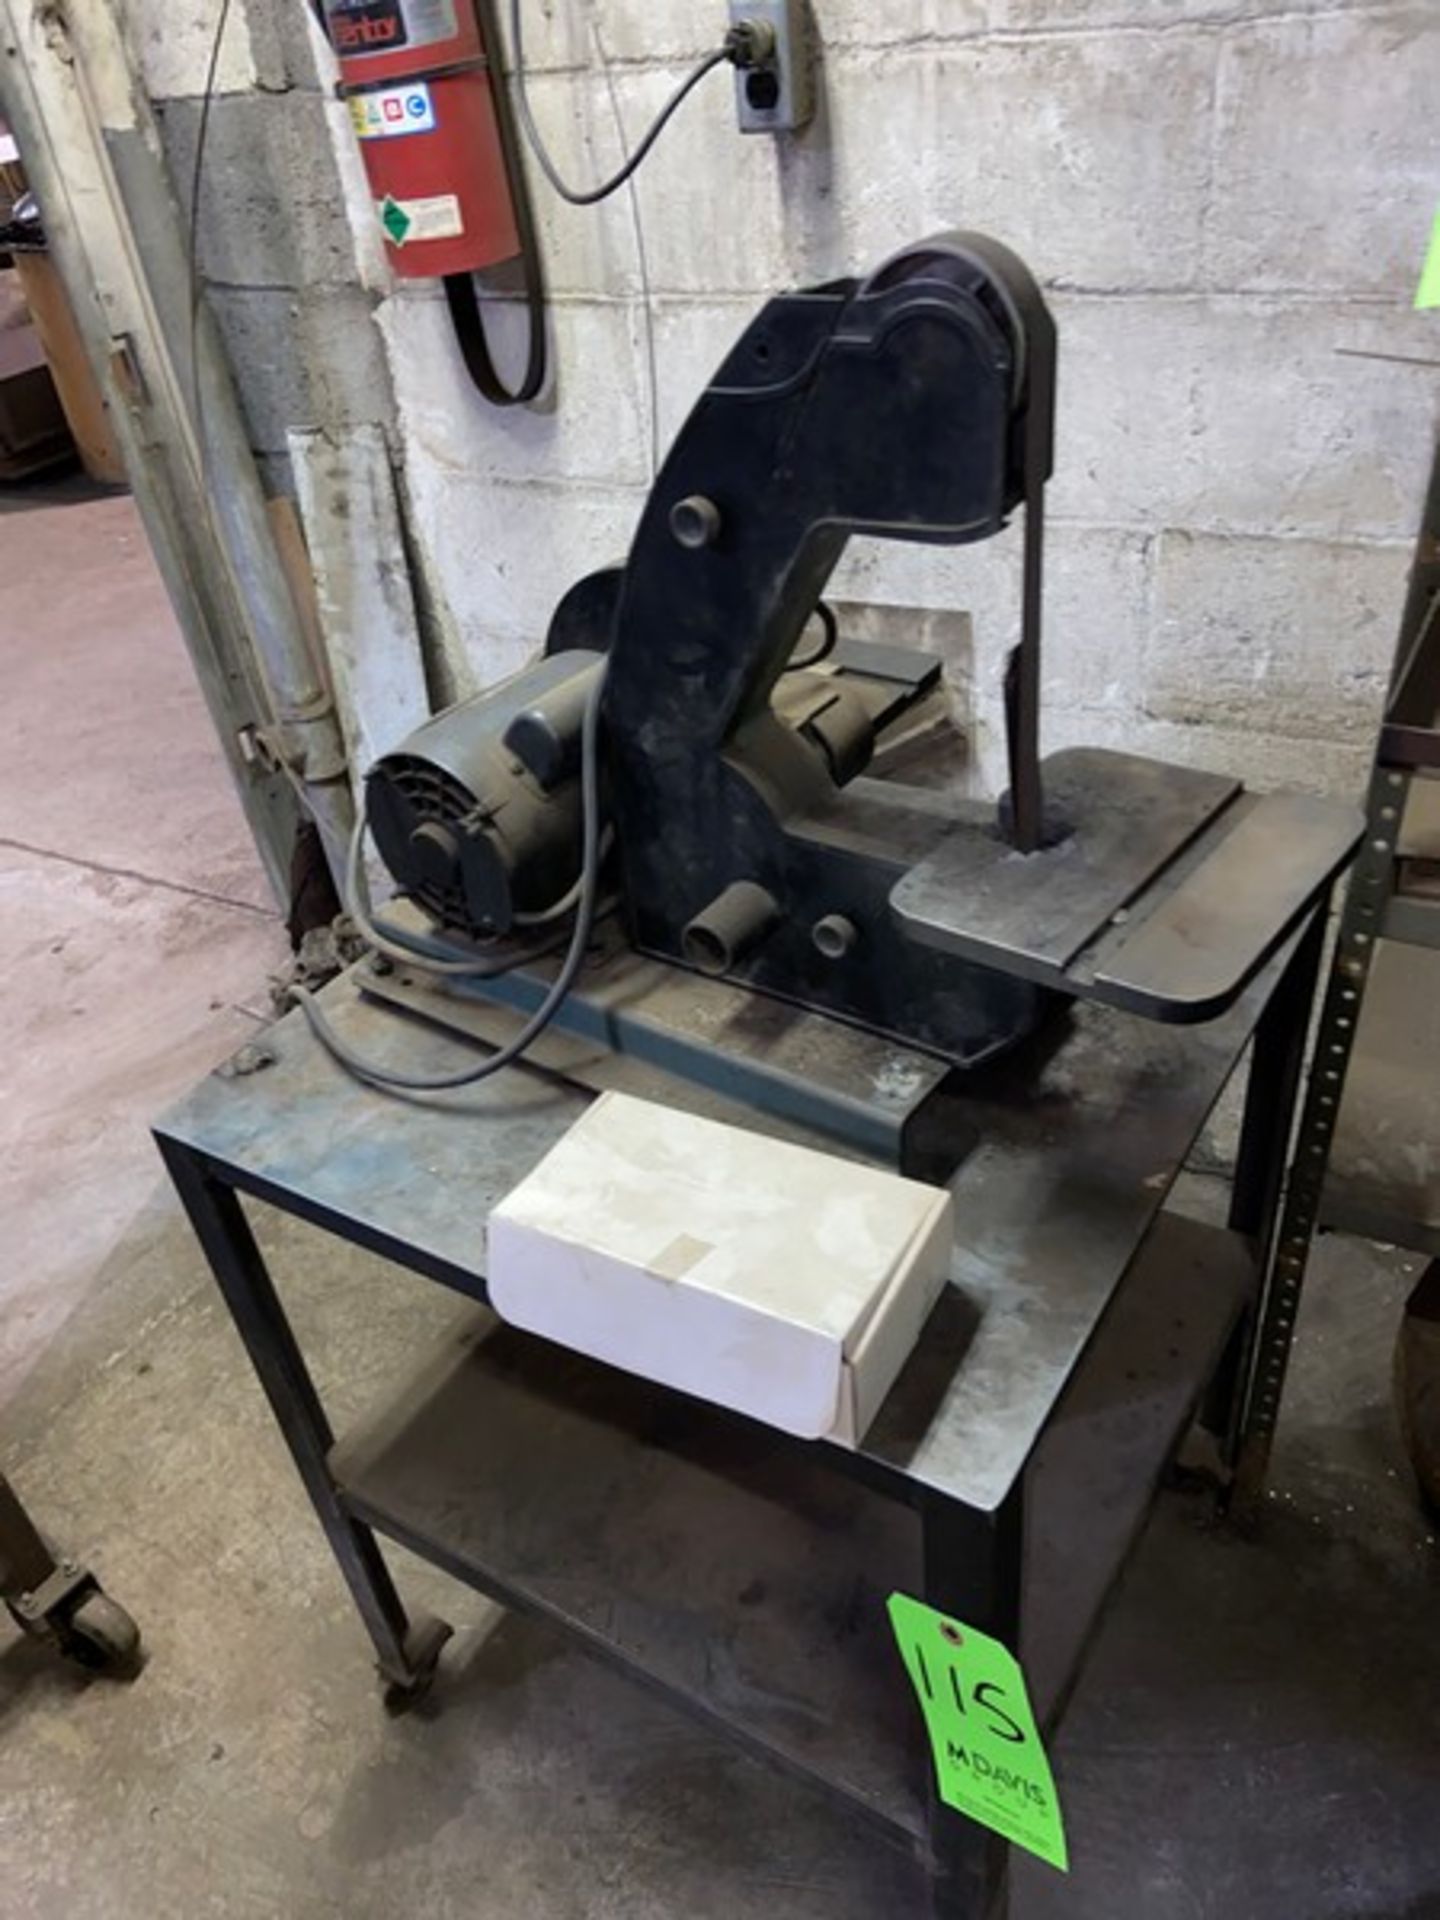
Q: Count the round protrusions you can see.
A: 3